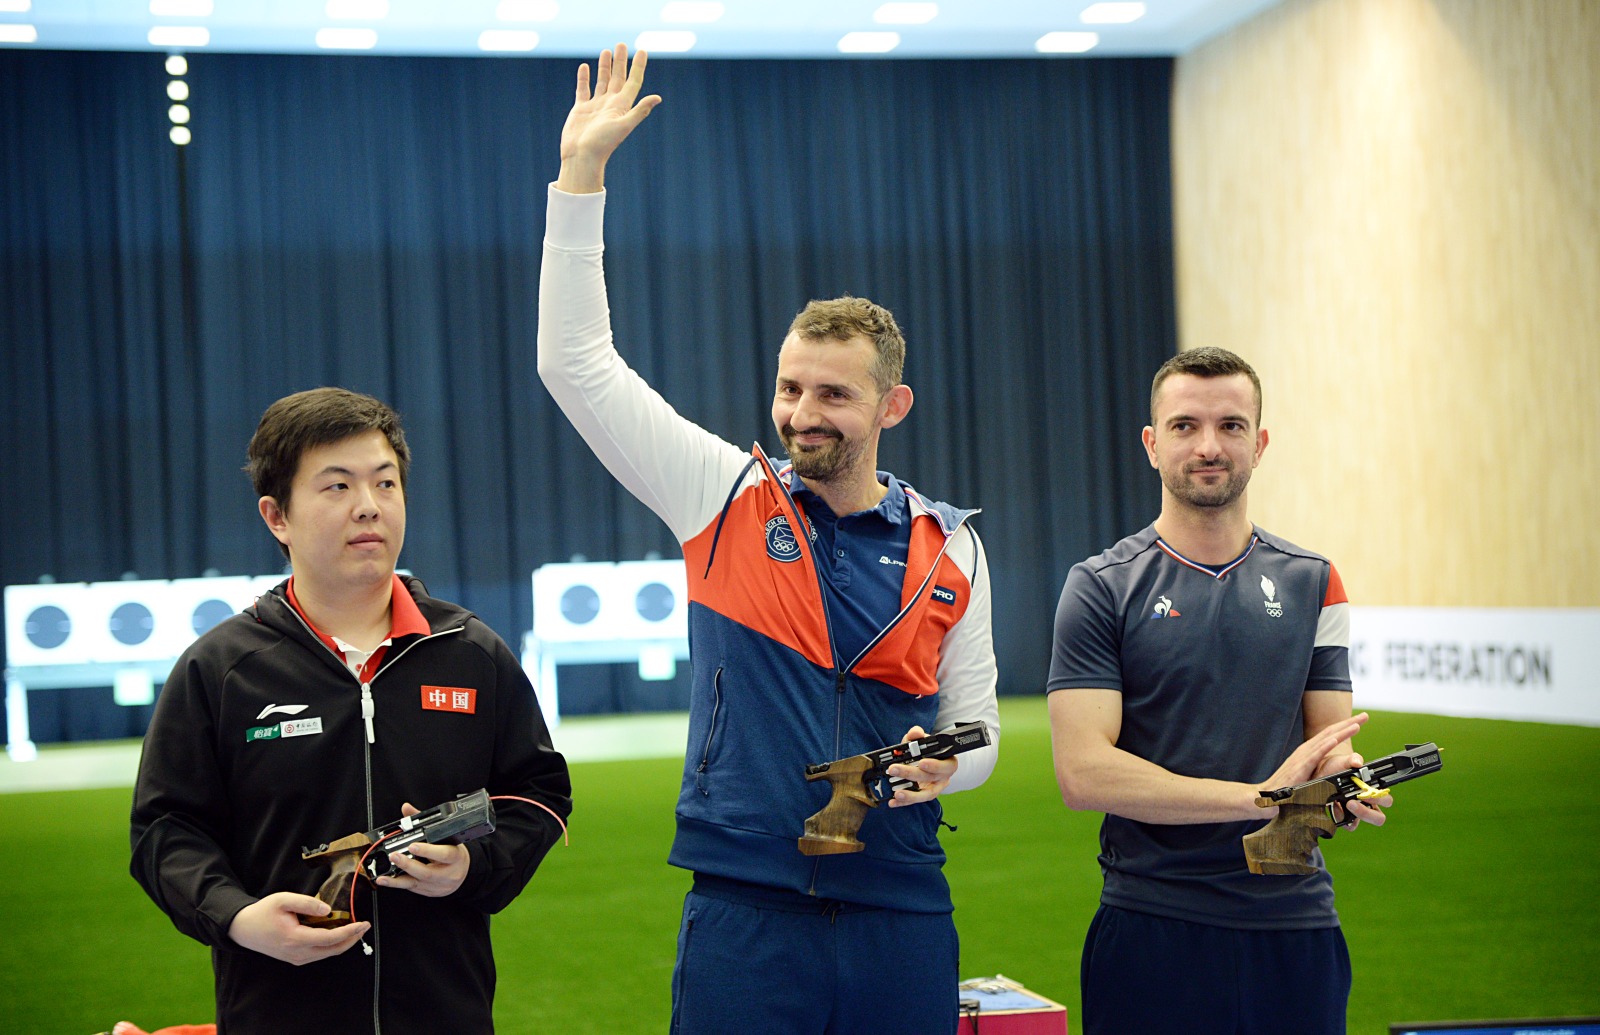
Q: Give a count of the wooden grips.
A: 3